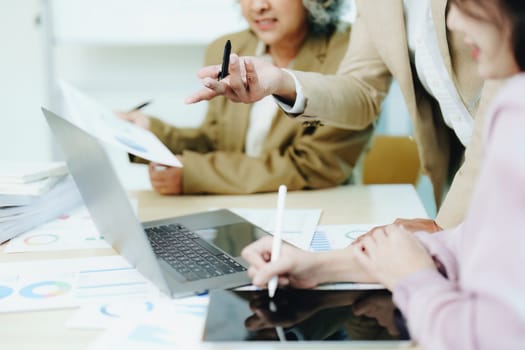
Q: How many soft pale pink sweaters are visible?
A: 1